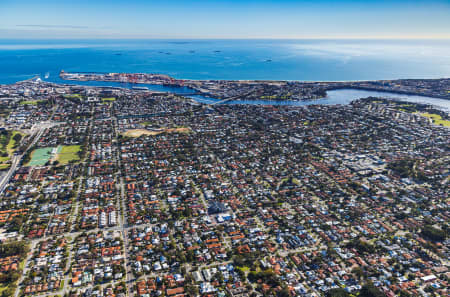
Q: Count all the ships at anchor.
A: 6